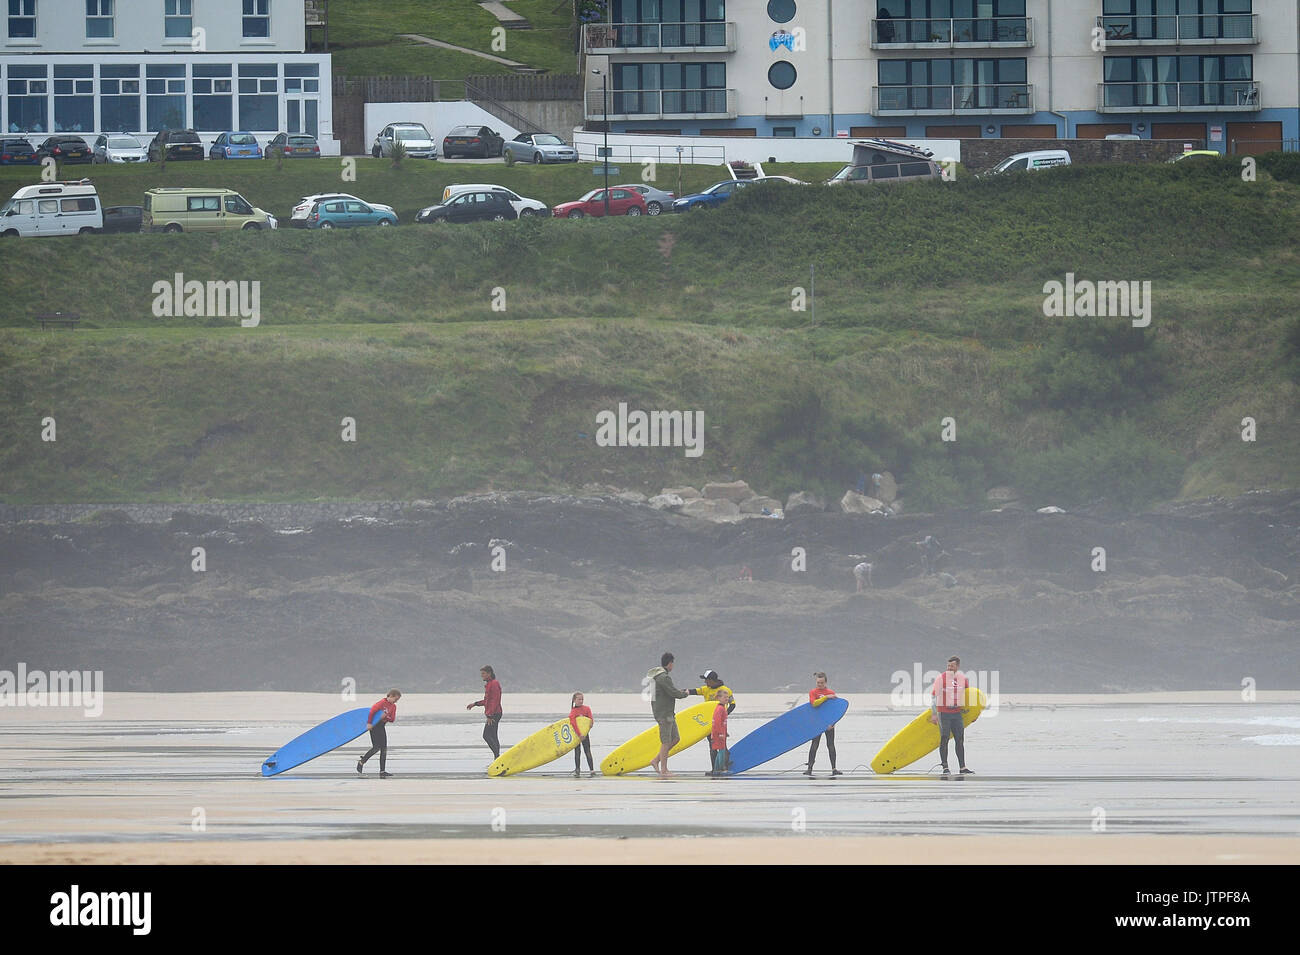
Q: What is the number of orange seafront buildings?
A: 0